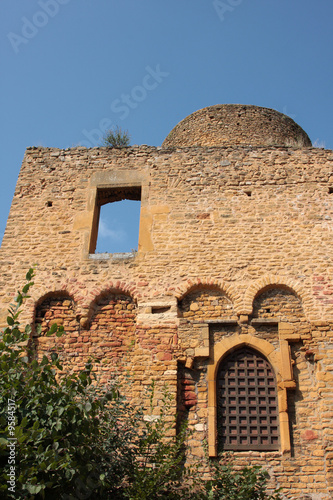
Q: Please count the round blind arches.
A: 4